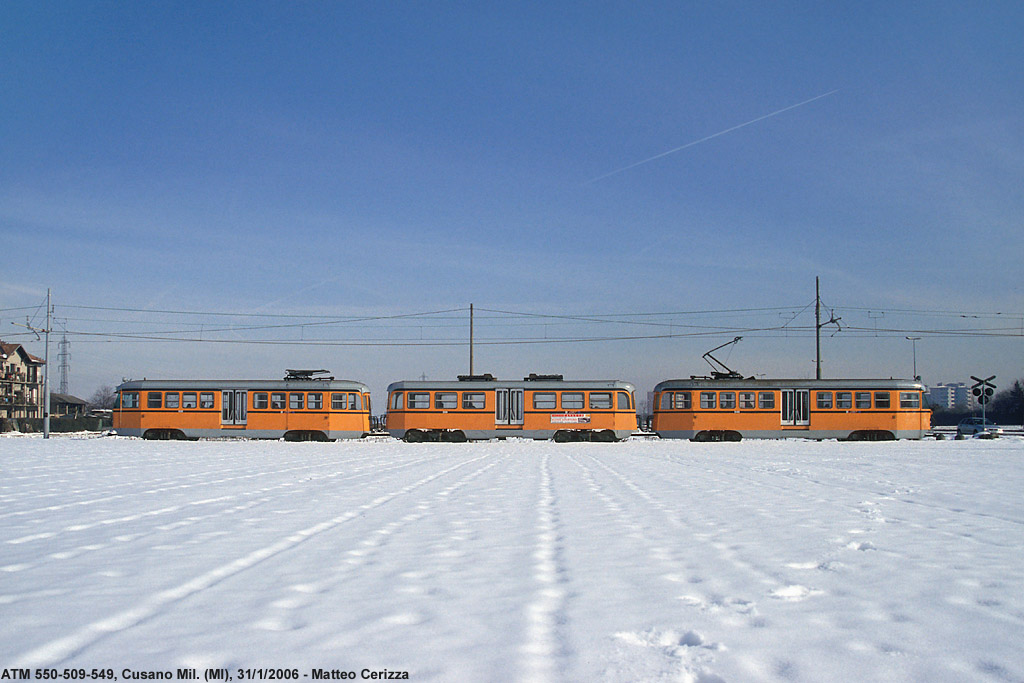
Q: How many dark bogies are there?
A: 6